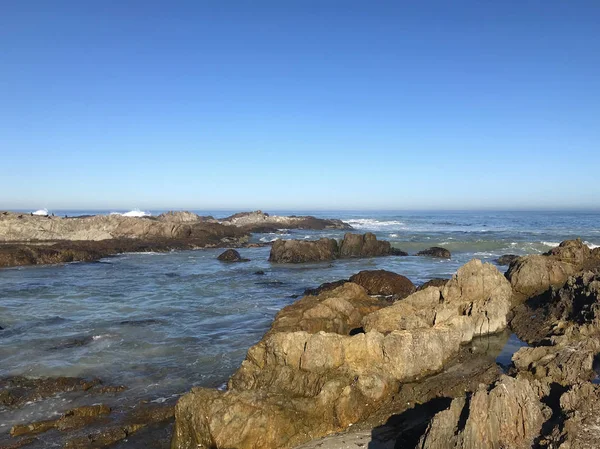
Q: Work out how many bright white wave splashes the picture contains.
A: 2